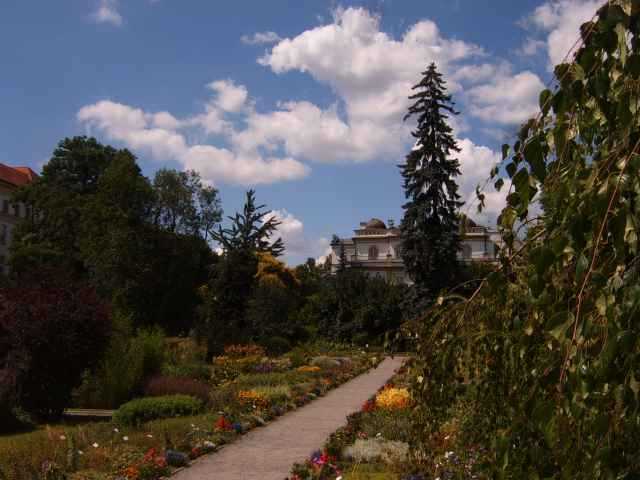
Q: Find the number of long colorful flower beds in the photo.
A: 2